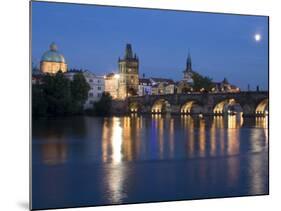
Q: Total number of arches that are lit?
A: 5